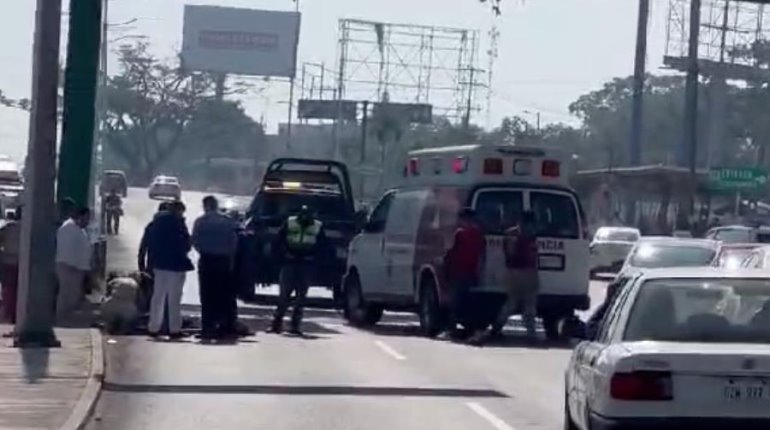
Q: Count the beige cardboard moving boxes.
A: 0